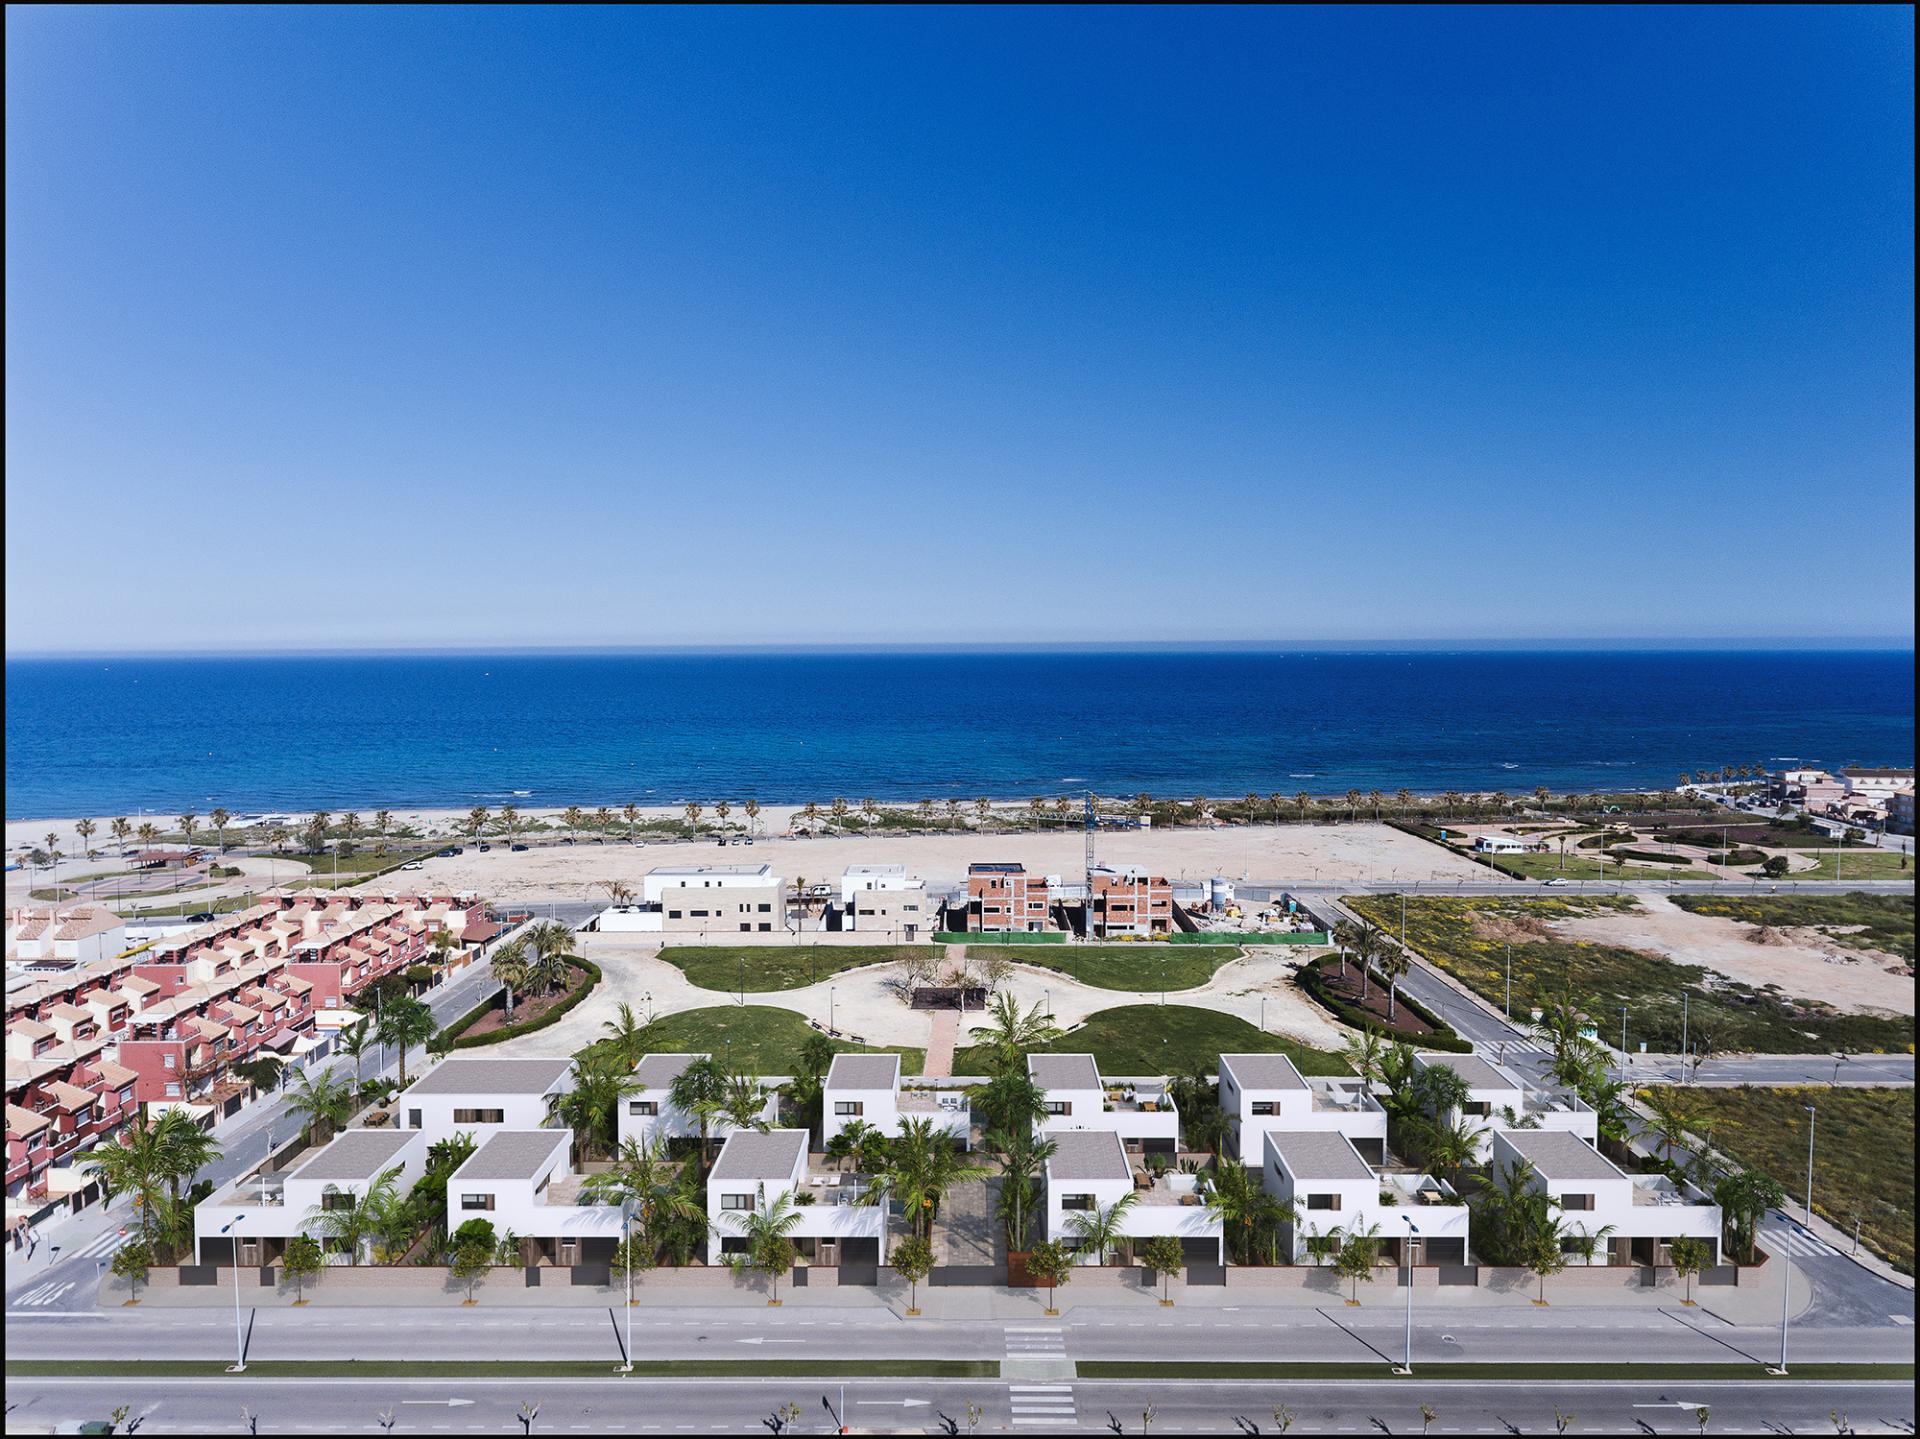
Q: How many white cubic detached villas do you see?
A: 12